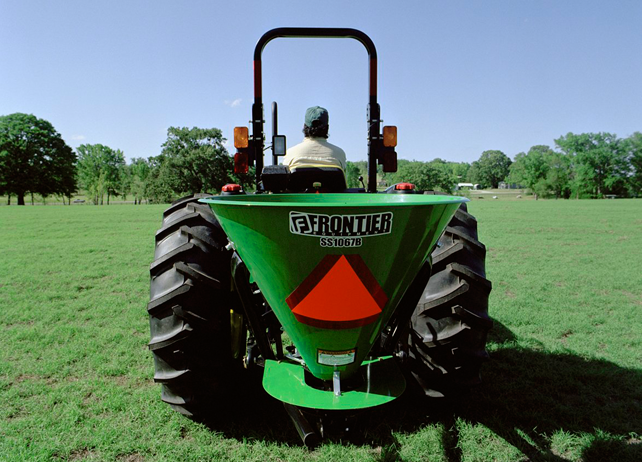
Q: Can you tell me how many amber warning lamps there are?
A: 2